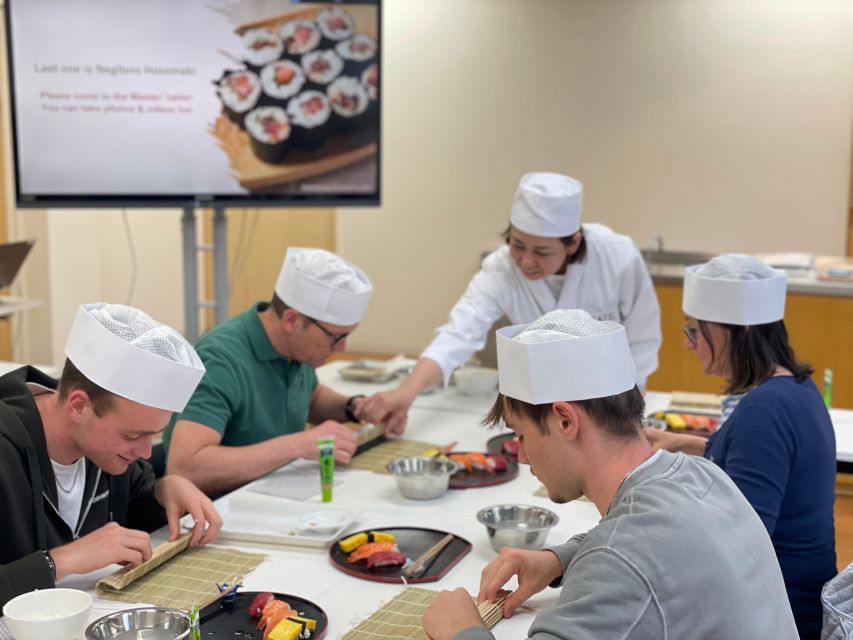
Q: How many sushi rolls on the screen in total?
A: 11